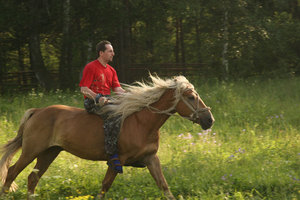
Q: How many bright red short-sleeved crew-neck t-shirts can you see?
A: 1